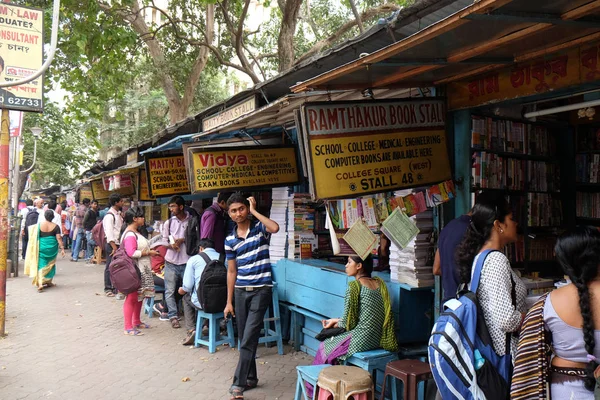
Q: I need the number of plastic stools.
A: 2